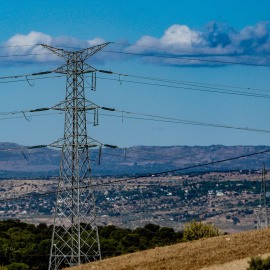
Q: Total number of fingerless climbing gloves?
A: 0